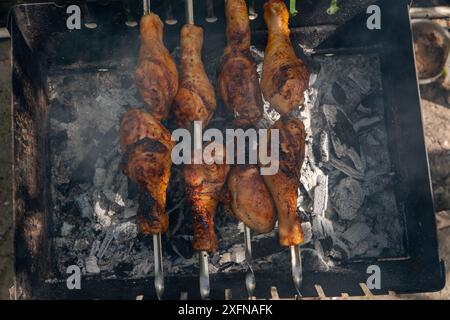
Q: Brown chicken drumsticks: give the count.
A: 8